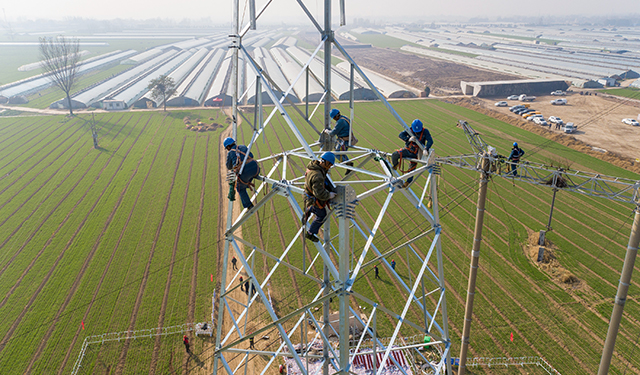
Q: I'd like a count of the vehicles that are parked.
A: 15